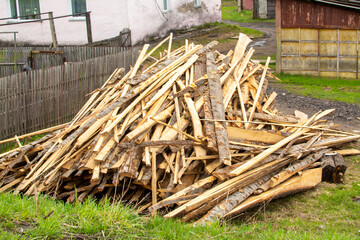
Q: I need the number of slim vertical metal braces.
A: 4